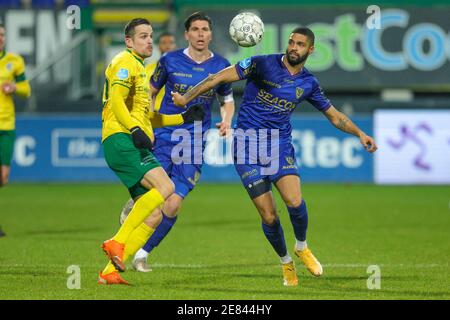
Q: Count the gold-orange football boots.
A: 2